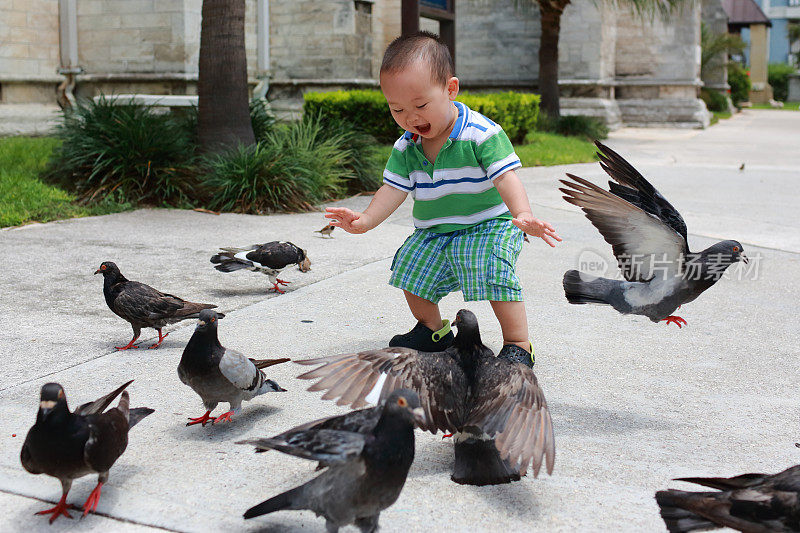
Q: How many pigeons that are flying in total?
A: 1